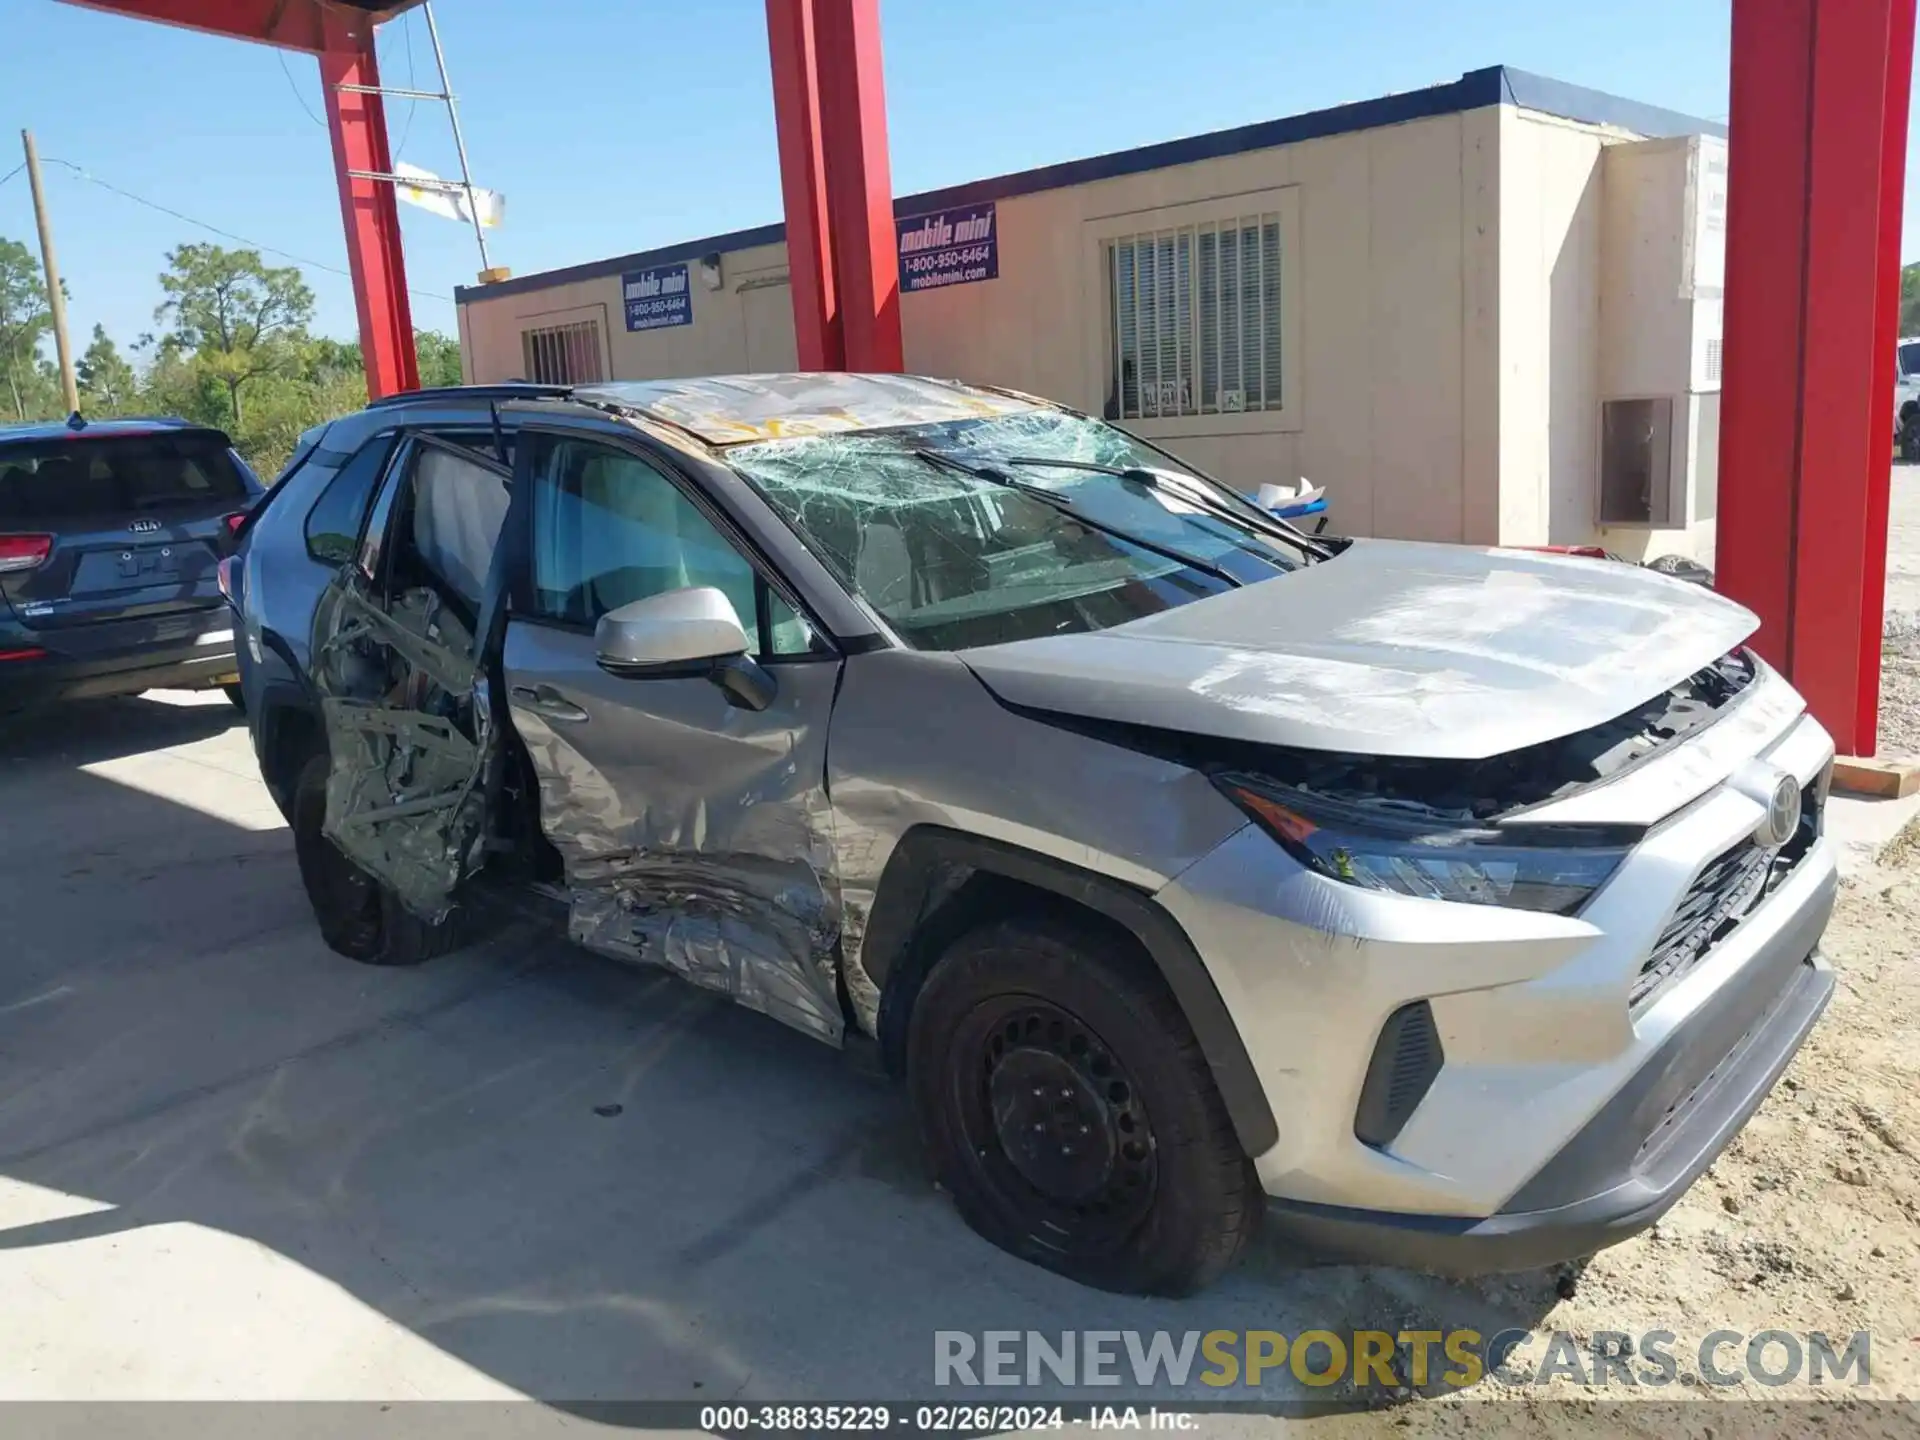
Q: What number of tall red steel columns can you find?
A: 3